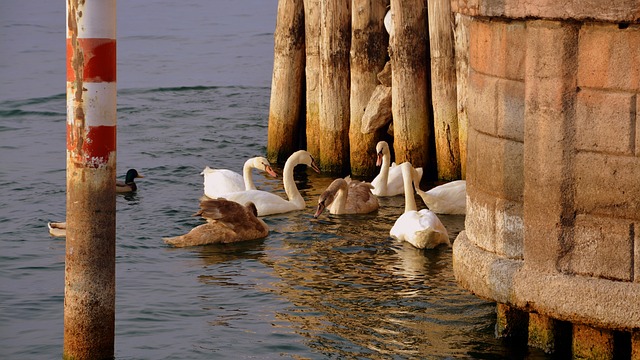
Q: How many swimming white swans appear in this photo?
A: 5